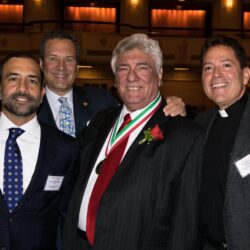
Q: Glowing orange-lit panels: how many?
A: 4